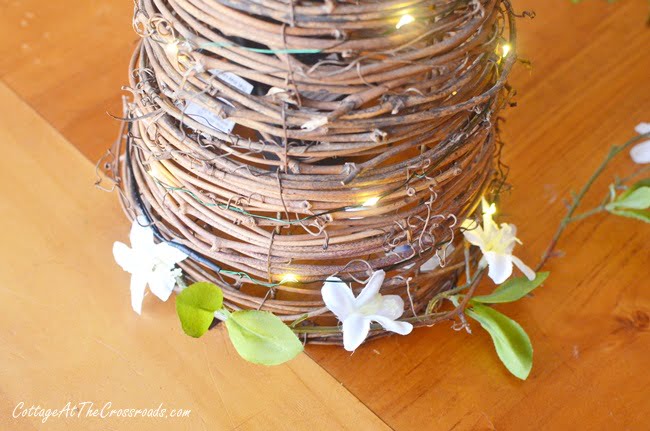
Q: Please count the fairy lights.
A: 7